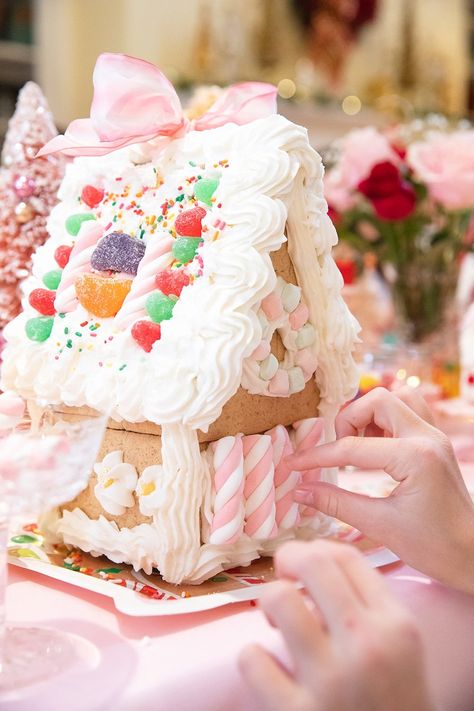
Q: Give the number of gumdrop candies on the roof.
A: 14